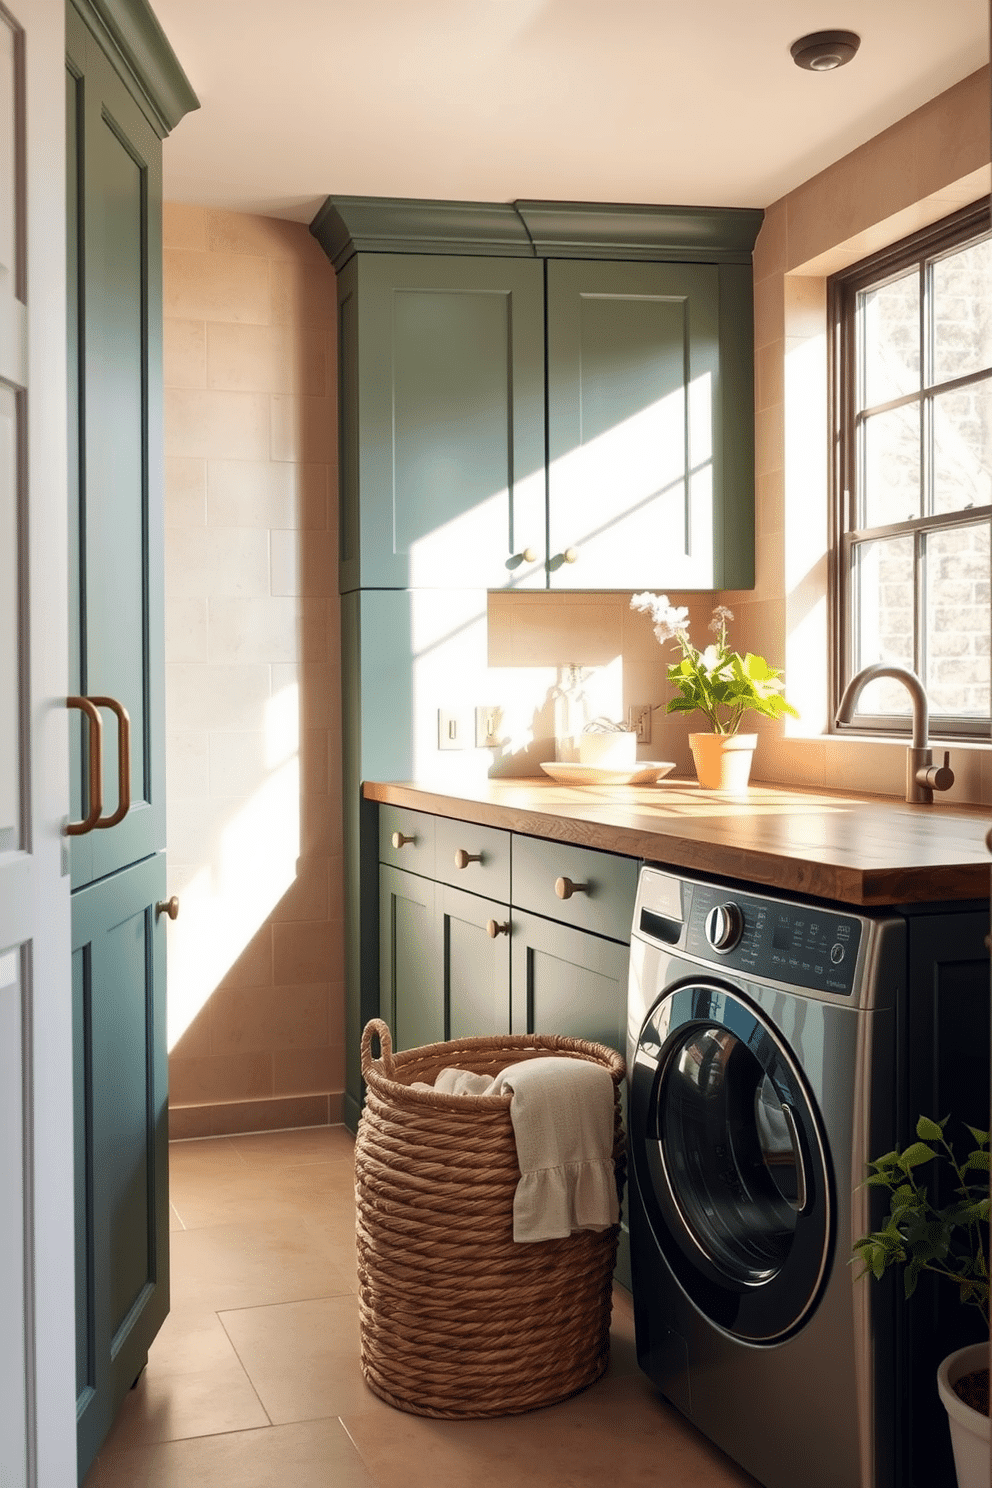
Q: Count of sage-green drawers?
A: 3